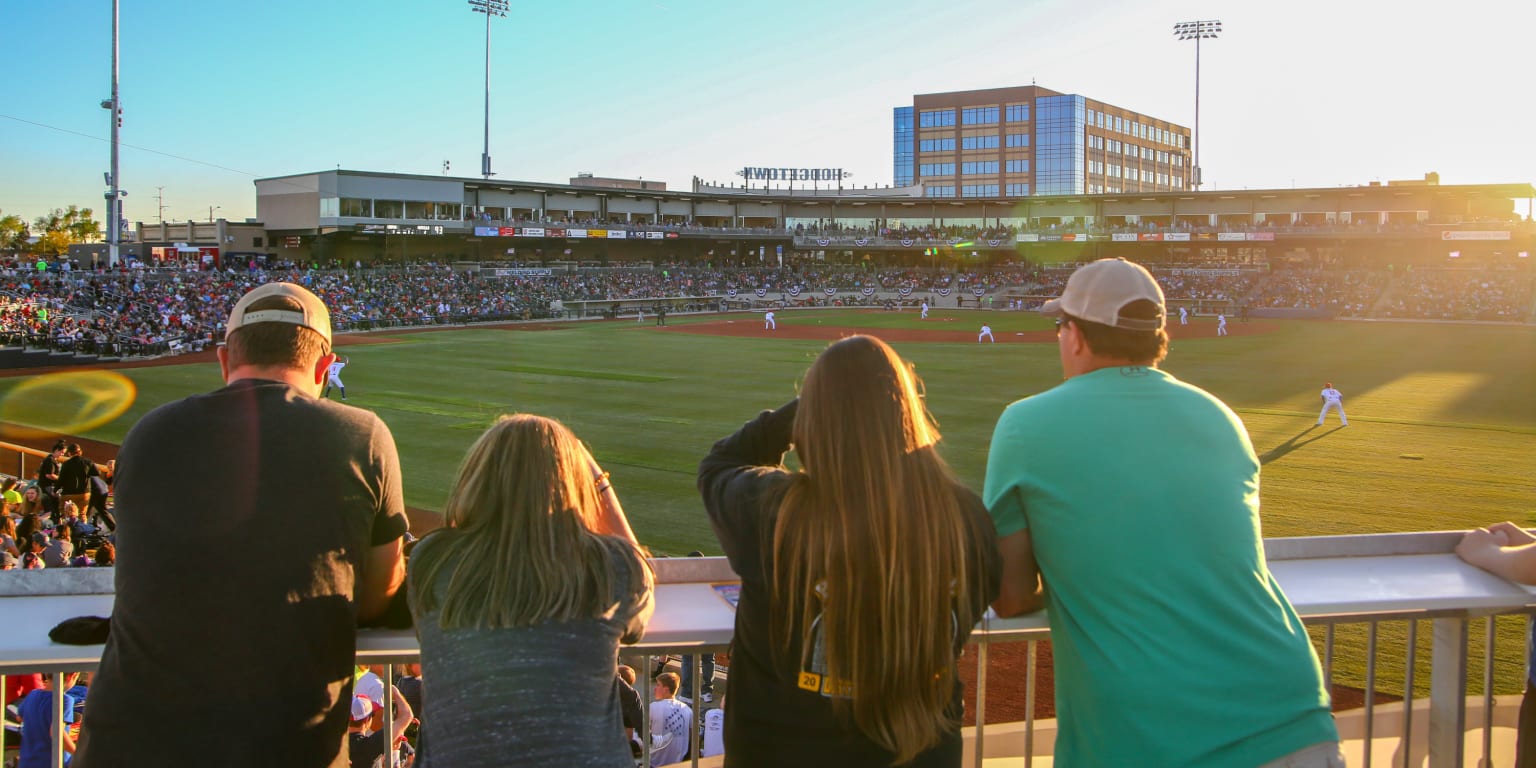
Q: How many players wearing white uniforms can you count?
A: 7